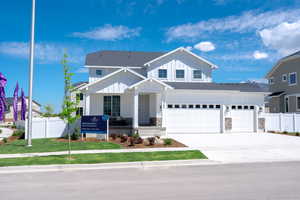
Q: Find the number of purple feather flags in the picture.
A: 3